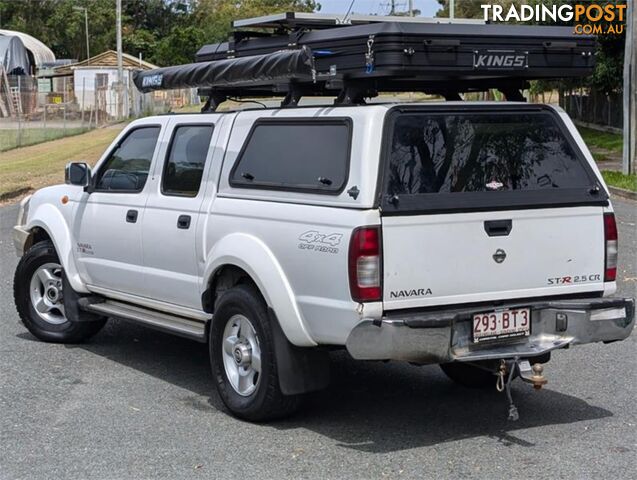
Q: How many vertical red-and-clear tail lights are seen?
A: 2